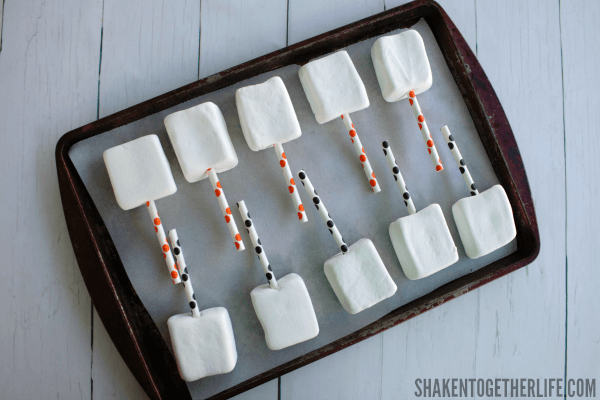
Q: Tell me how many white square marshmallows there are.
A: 10